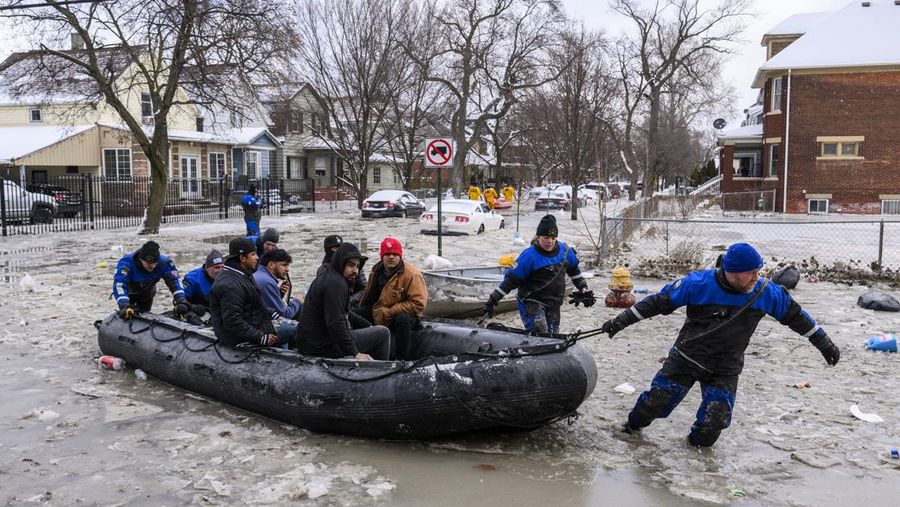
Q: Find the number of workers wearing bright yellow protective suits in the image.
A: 3